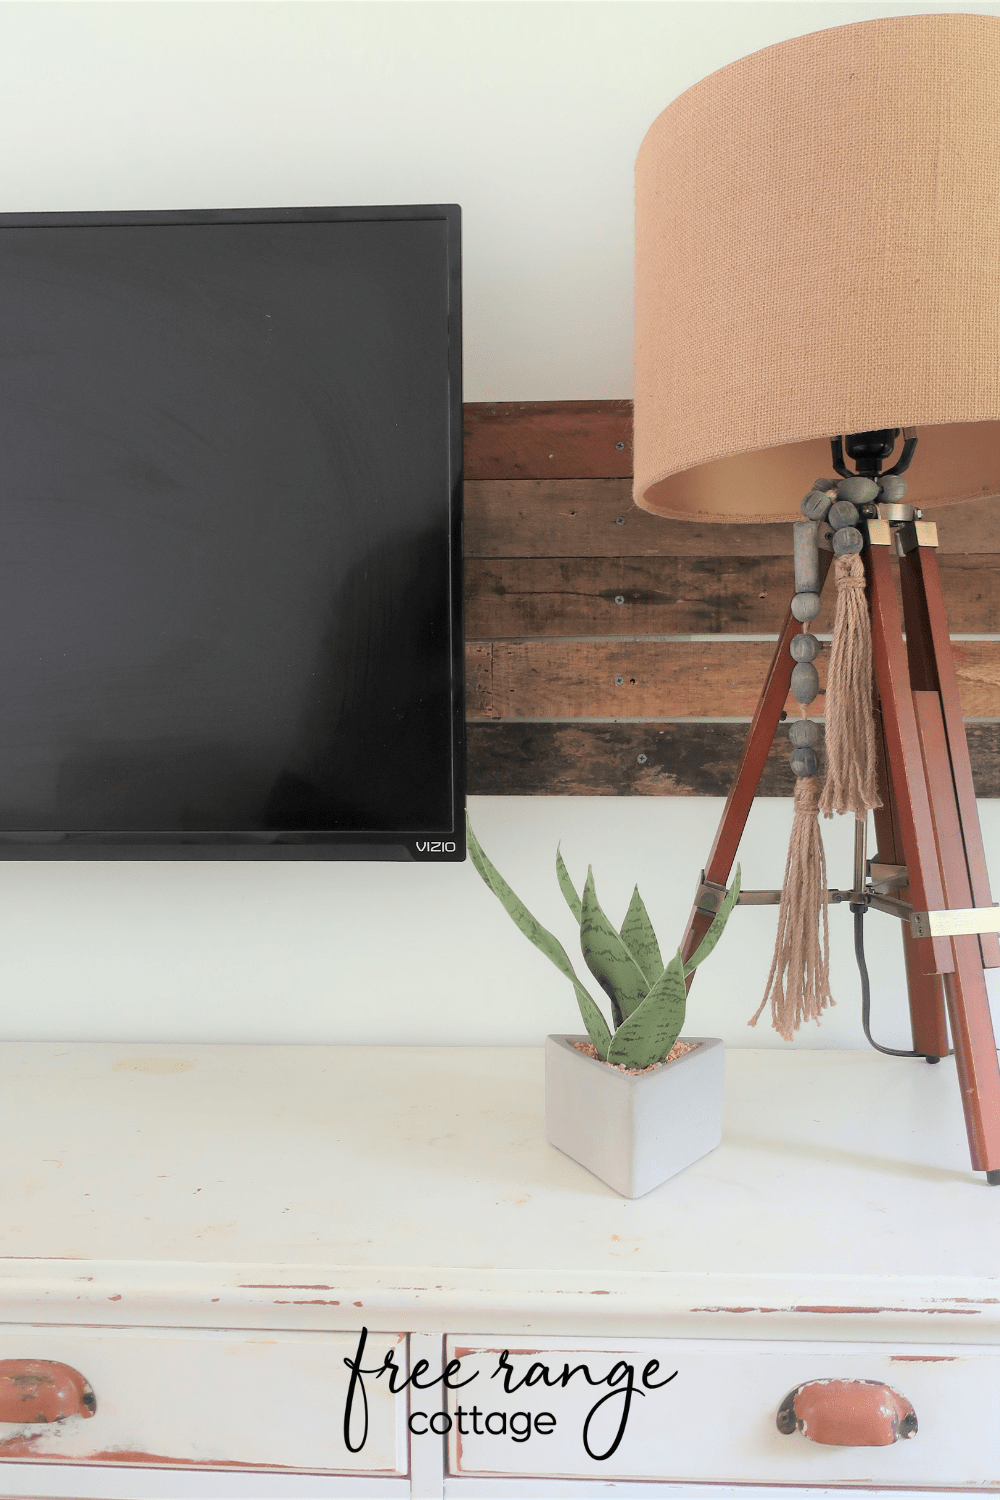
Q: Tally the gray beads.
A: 12